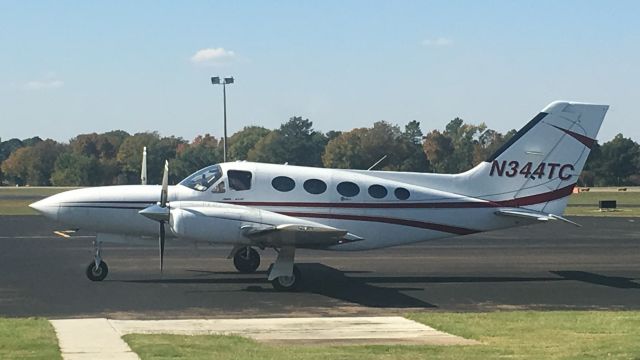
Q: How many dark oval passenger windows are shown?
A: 5